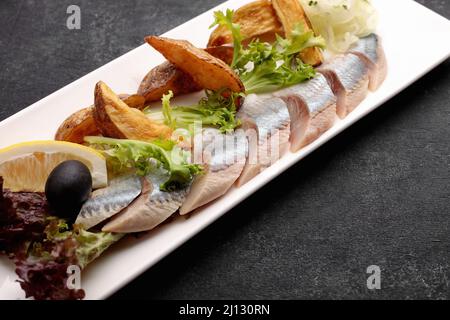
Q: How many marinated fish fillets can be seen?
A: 7